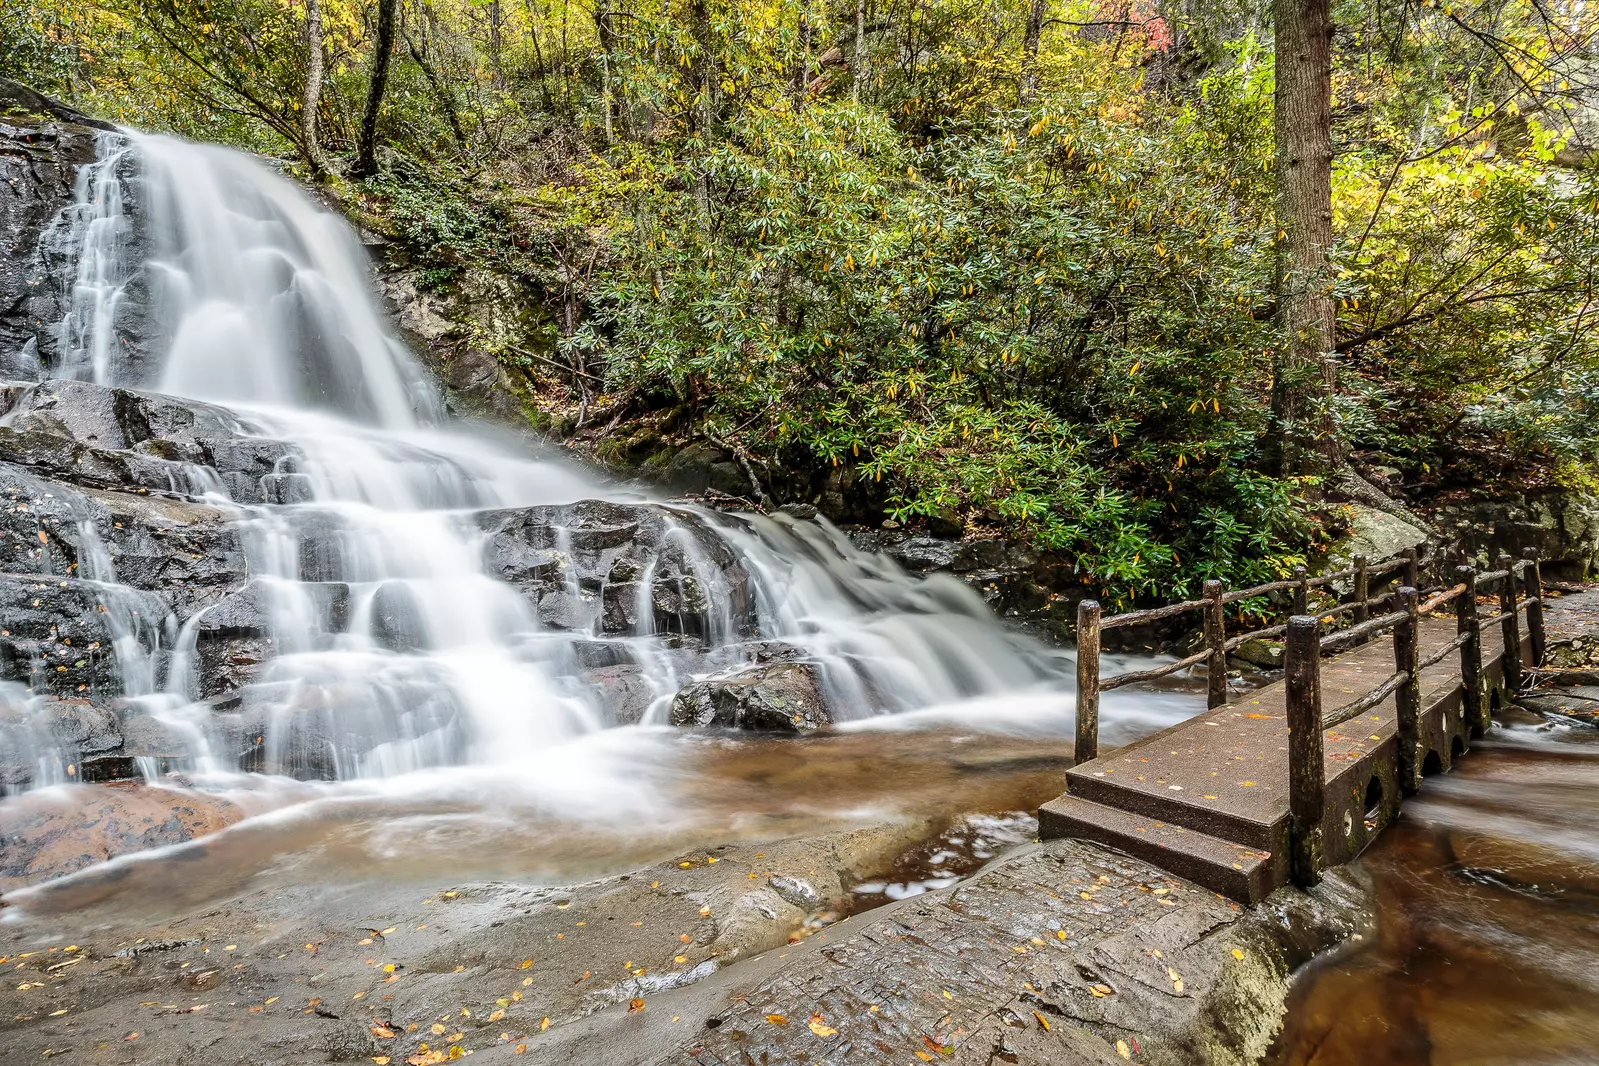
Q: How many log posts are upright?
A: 10